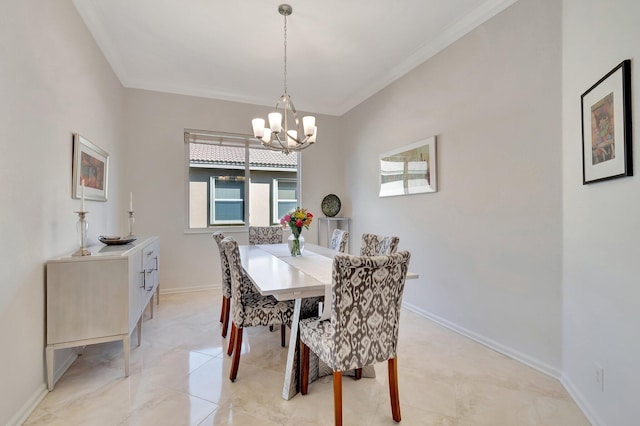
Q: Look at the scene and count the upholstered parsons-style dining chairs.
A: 6